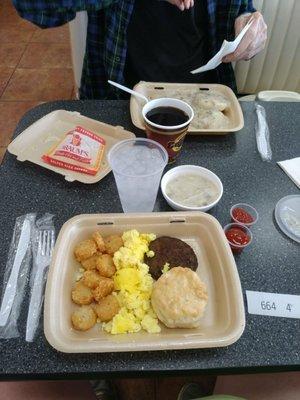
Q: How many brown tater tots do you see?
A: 10